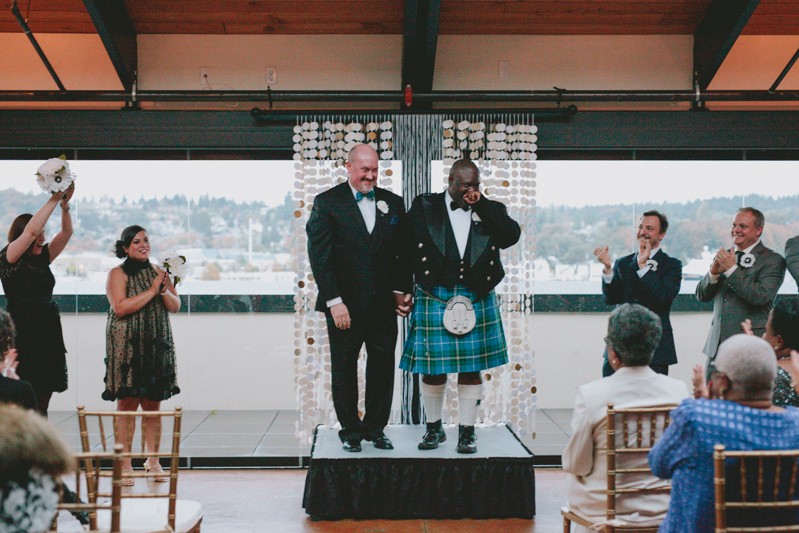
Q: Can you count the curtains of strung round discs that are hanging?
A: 2